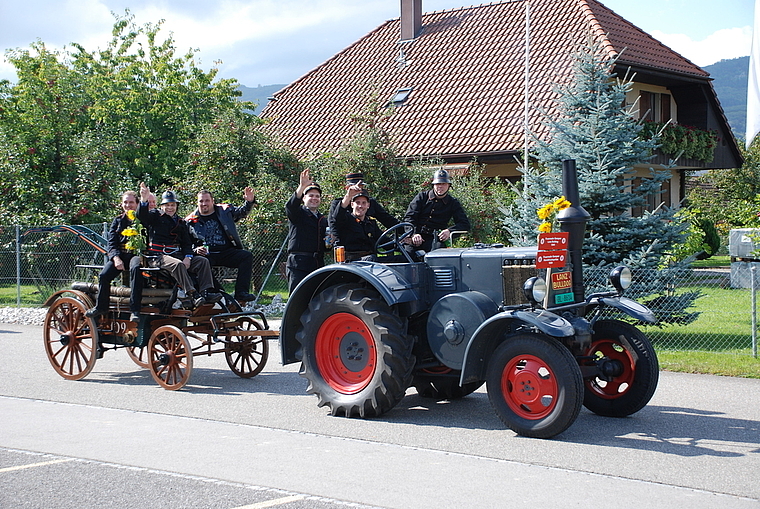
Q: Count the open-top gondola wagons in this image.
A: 0